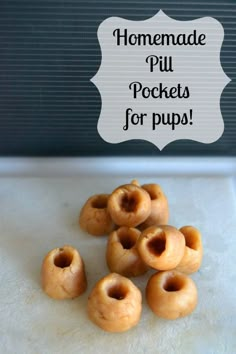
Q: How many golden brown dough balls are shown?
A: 9